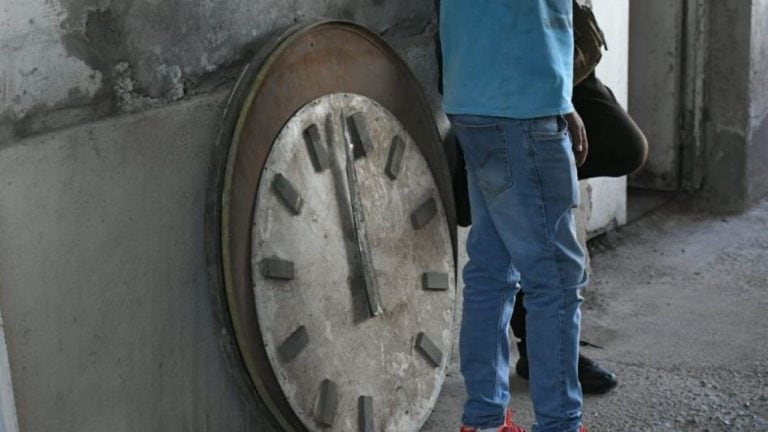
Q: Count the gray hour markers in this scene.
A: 11